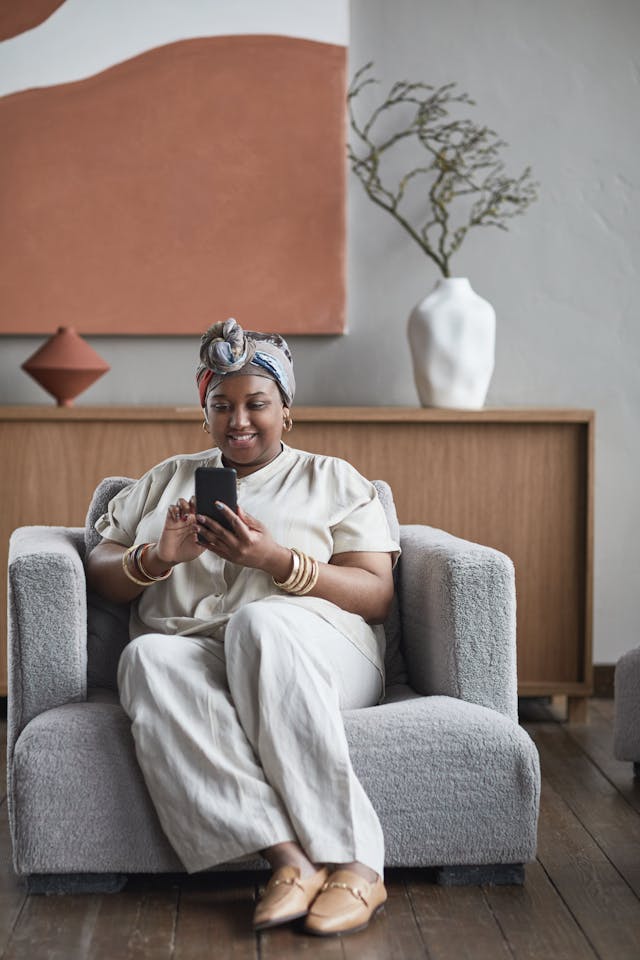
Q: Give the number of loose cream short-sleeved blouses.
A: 1